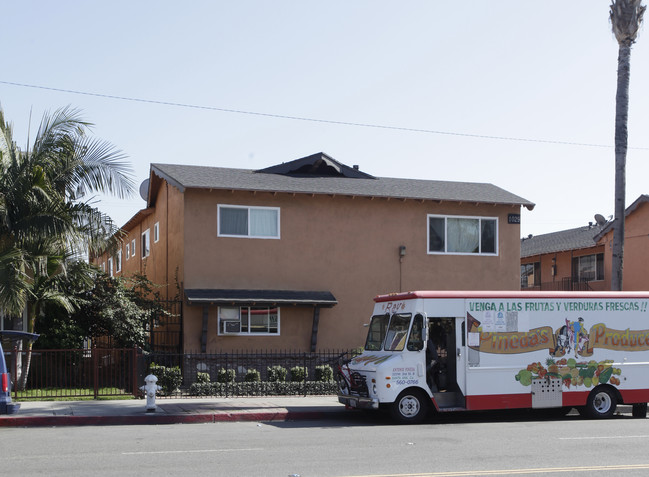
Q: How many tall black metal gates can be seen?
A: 1